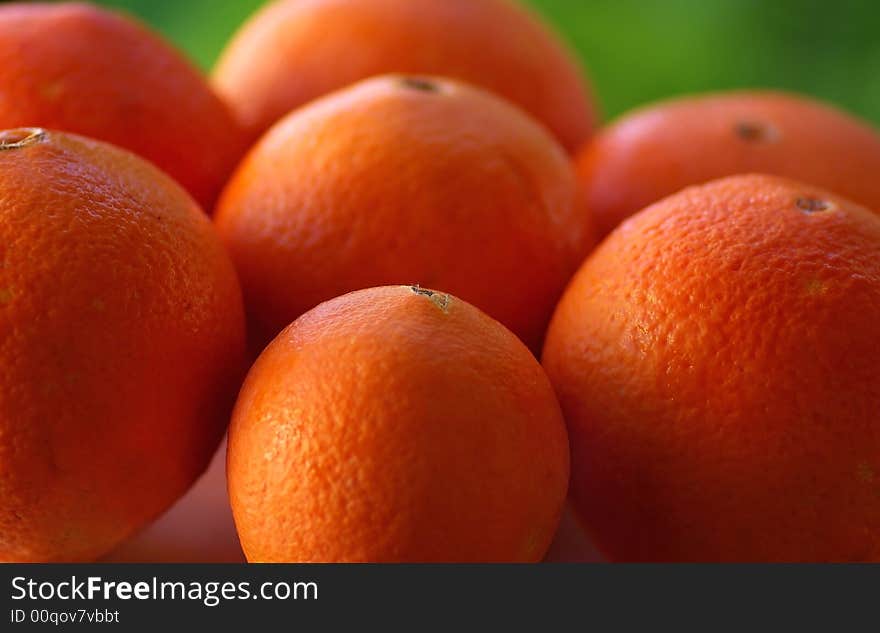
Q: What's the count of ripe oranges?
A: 7